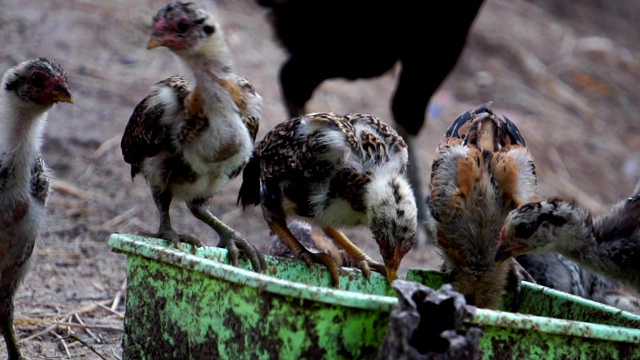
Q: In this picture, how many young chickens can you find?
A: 5